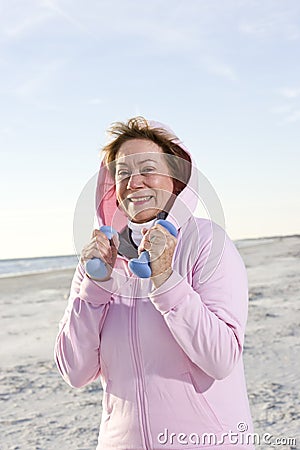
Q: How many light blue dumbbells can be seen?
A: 2